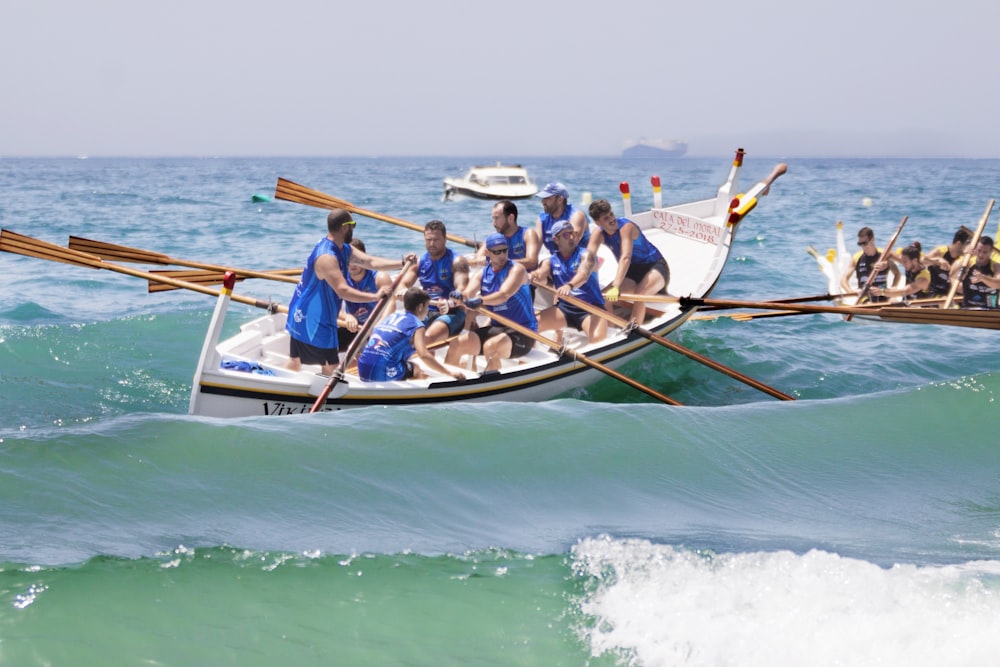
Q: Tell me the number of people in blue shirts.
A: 9